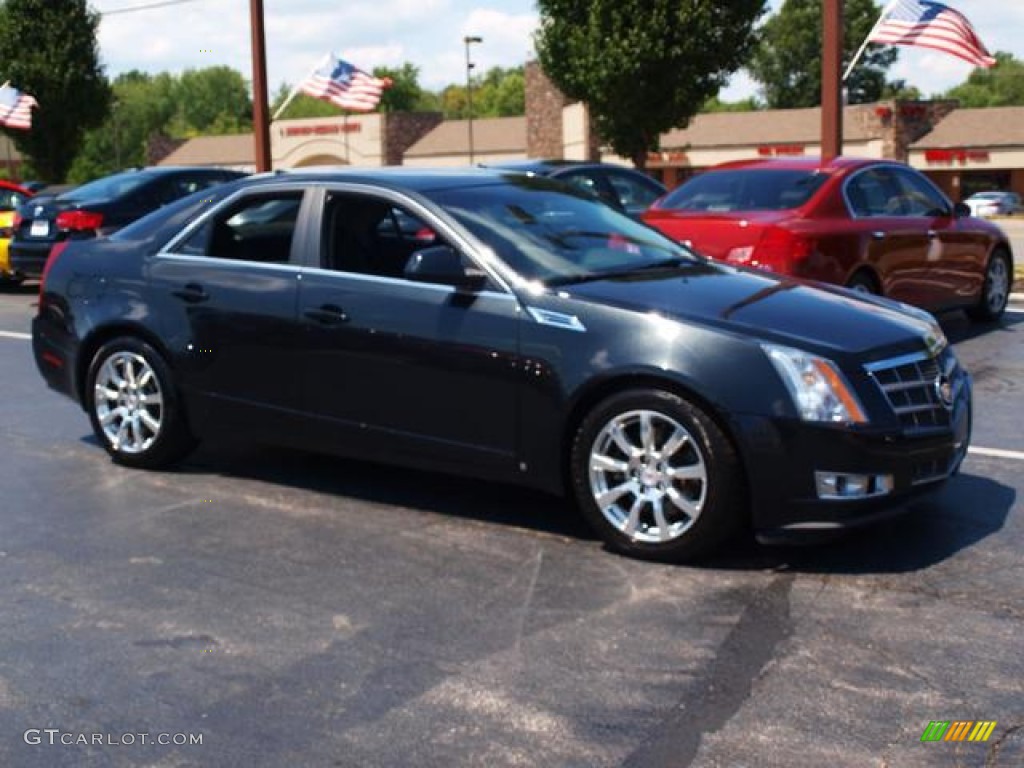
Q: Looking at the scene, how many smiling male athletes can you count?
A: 0